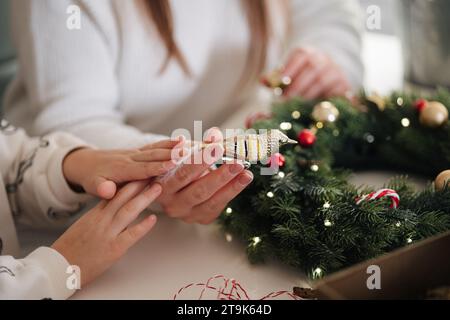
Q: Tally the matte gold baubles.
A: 2